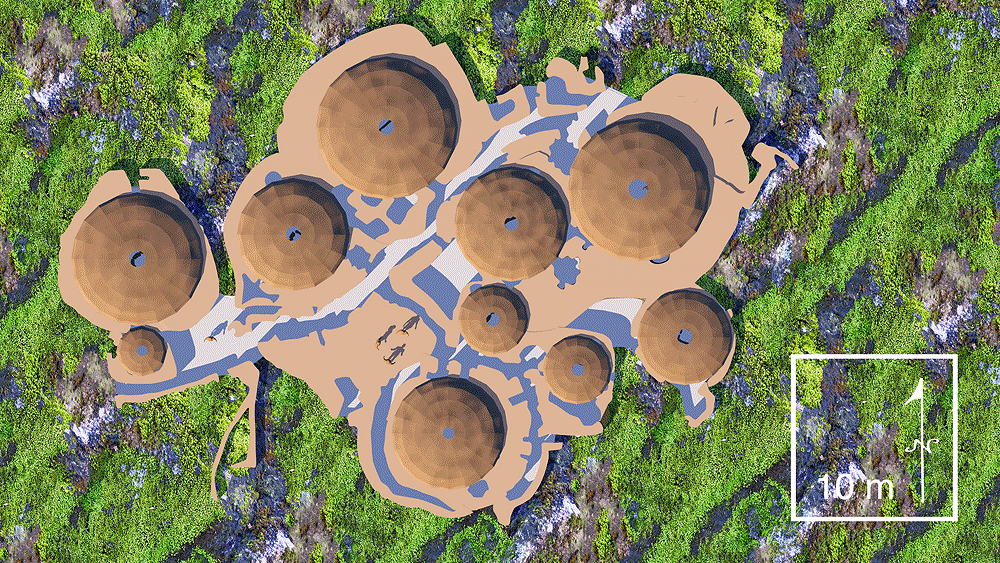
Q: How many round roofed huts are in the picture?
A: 10